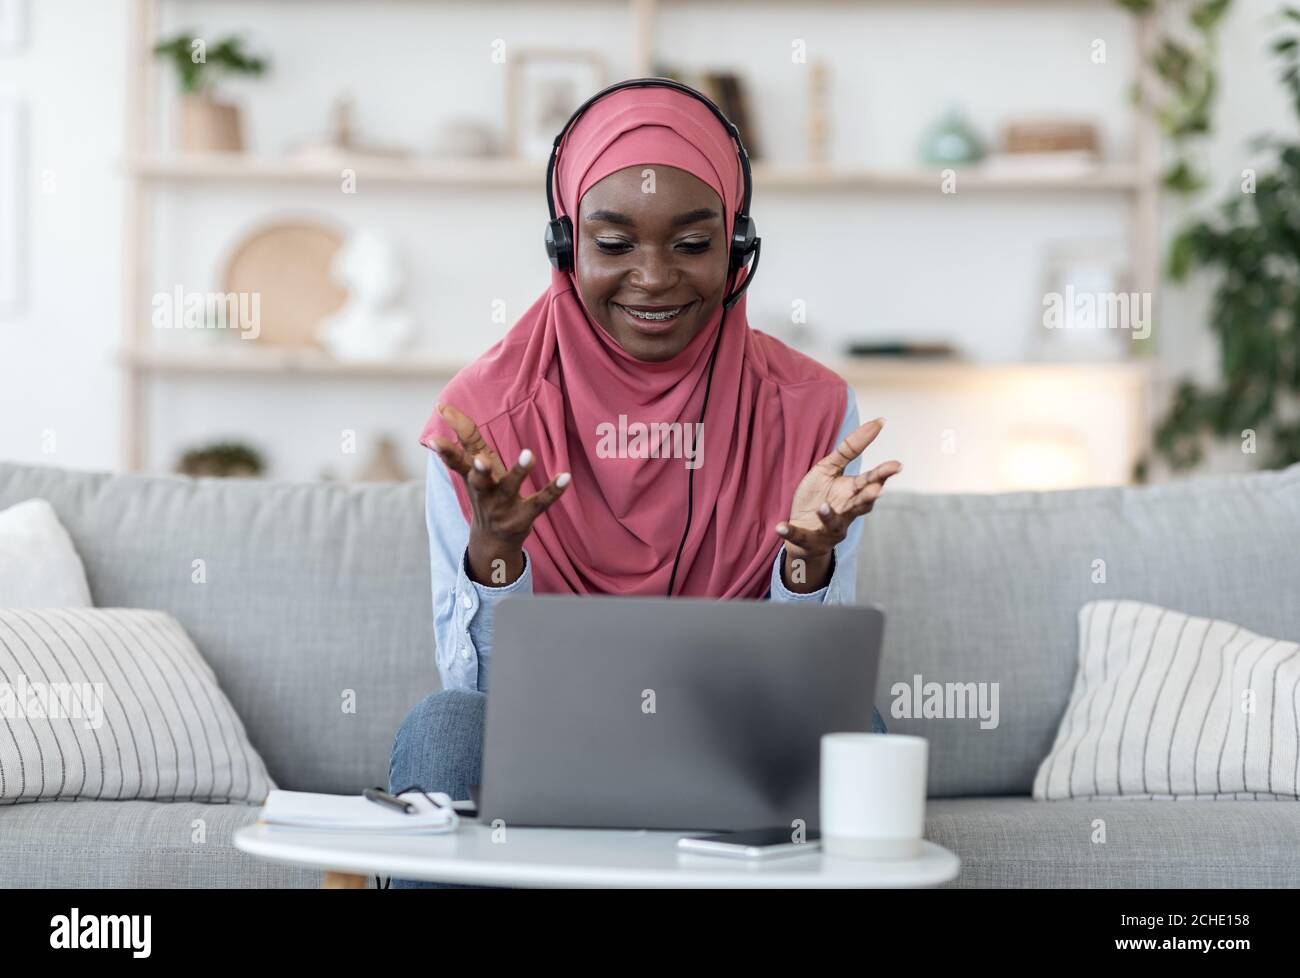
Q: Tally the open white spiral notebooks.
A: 1